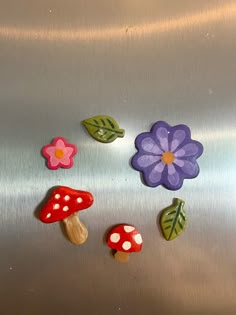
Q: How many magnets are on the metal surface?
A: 6